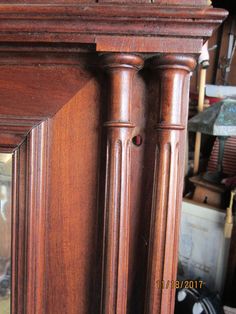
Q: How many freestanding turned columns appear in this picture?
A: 2